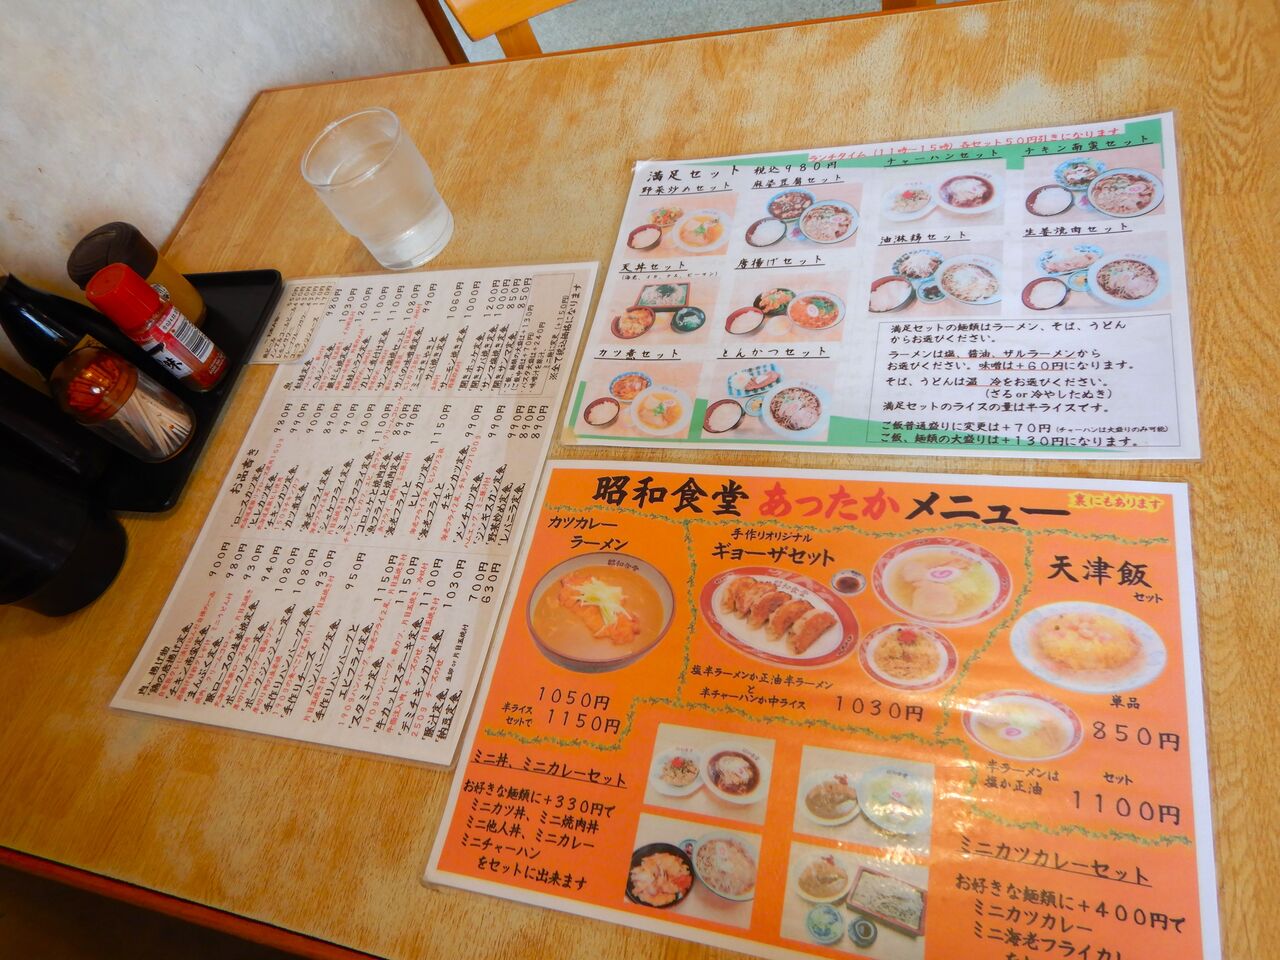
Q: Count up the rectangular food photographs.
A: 14